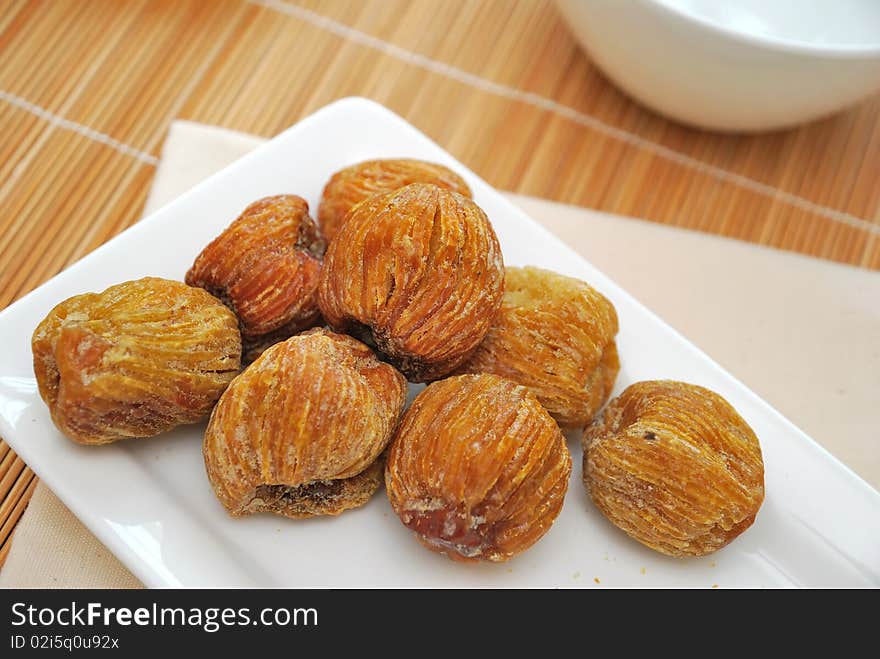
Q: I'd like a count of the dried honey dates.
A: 8